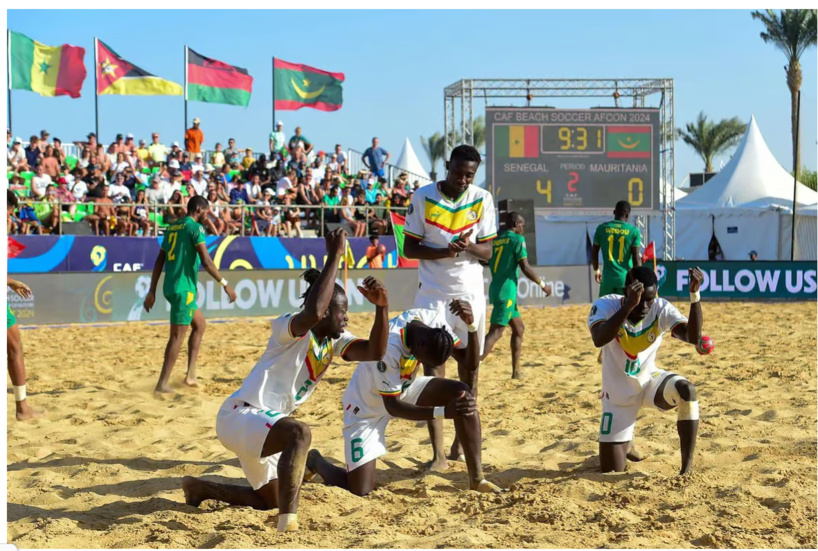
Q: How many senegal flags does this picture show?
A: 2